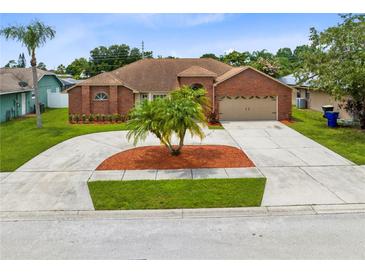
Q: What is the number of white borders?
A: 2